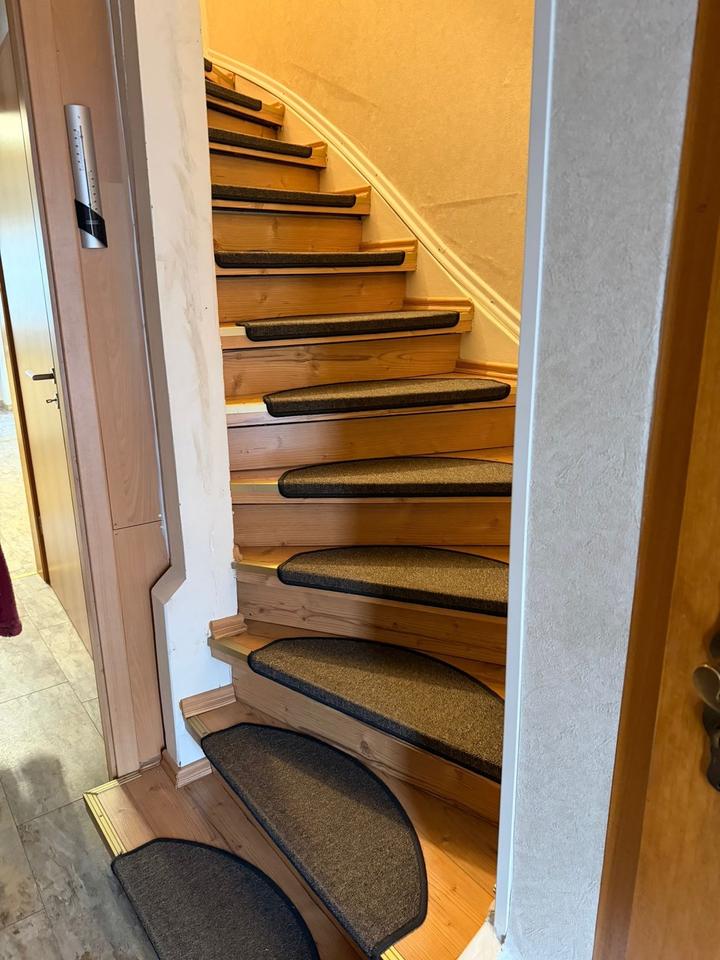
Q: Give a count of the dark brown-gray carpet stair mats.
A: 12